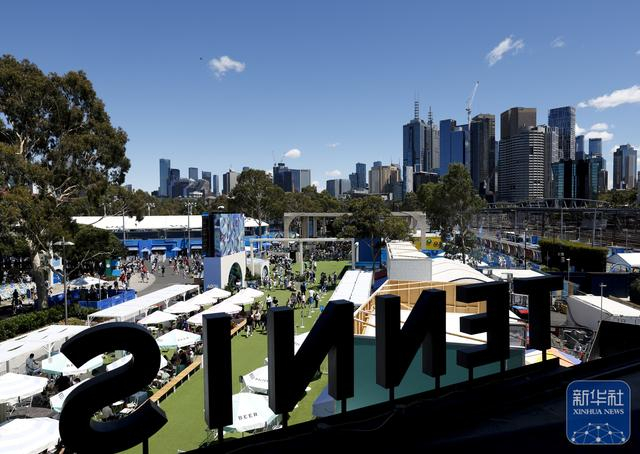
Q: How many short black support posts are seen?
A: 9